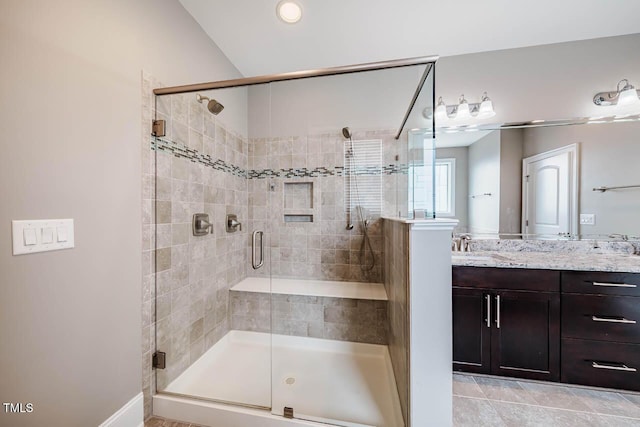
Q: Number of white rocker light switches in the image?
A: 3